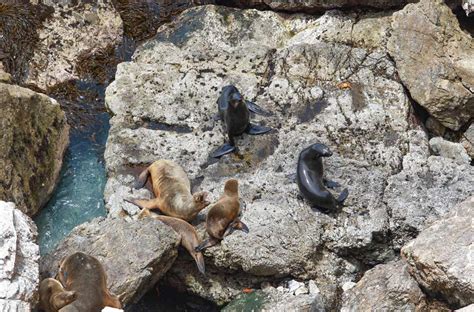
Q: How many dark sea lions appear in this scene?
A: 2